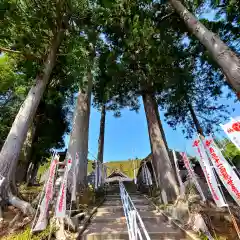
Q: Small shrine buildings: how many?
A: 1